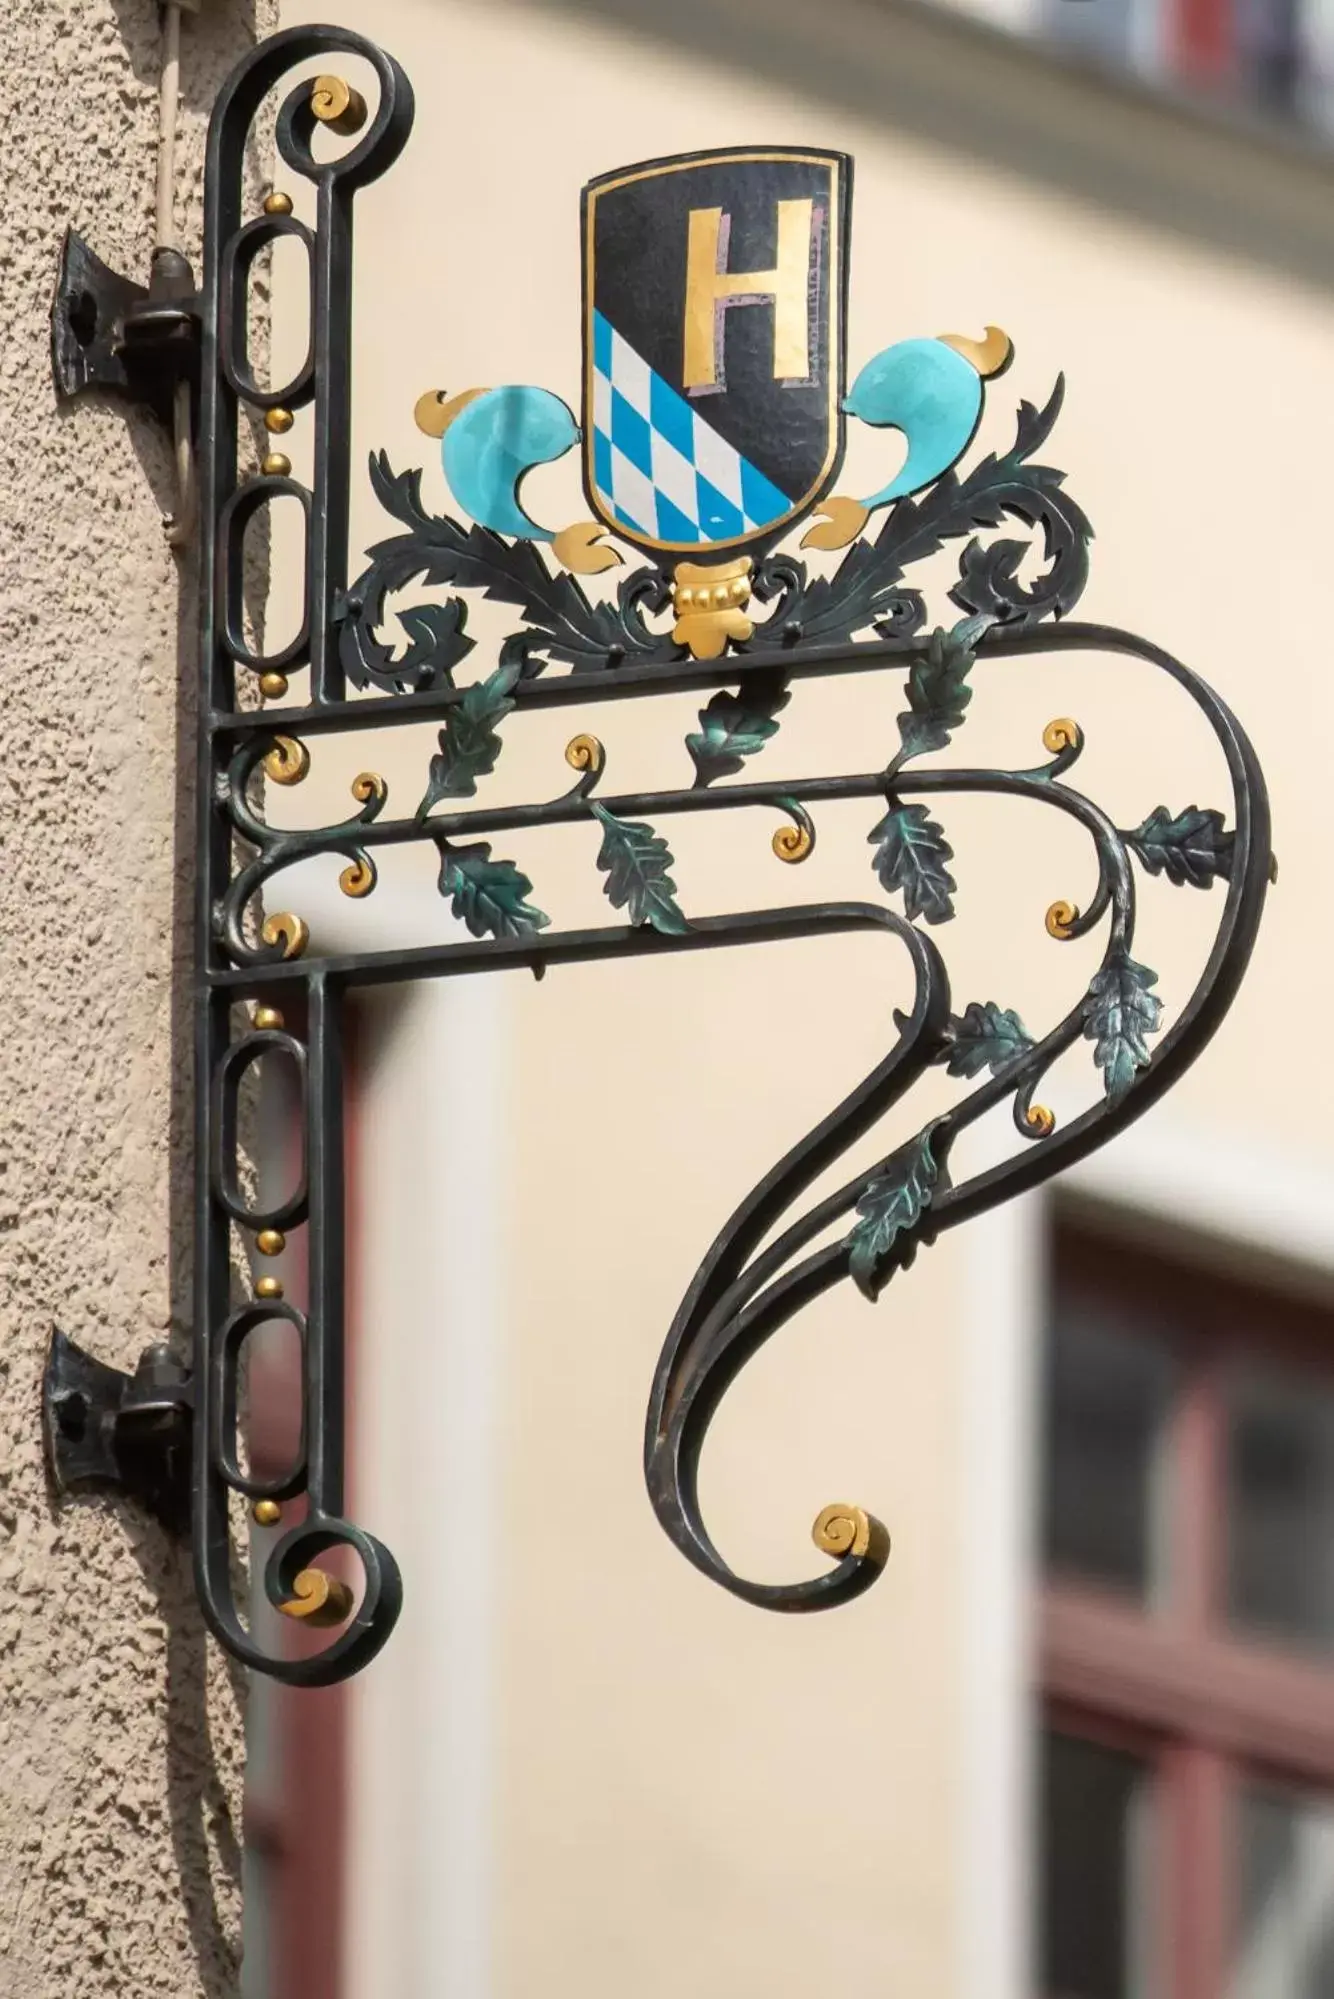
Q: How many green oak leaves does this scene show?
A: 10